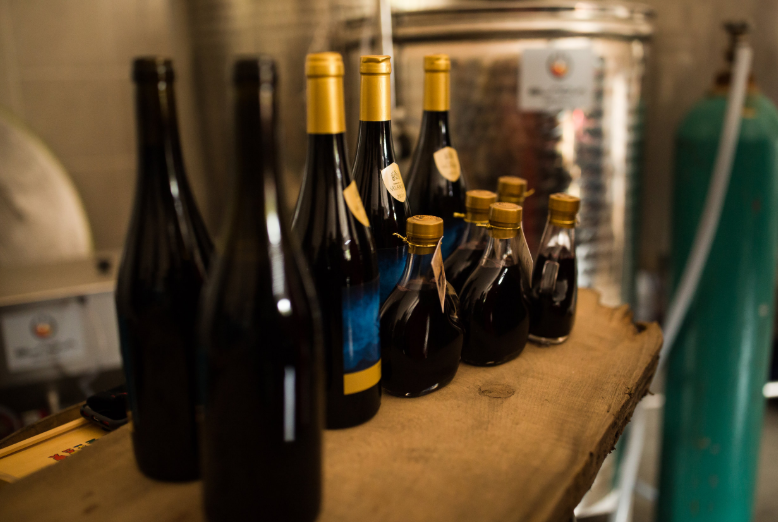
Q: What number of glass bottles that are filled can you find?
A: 10